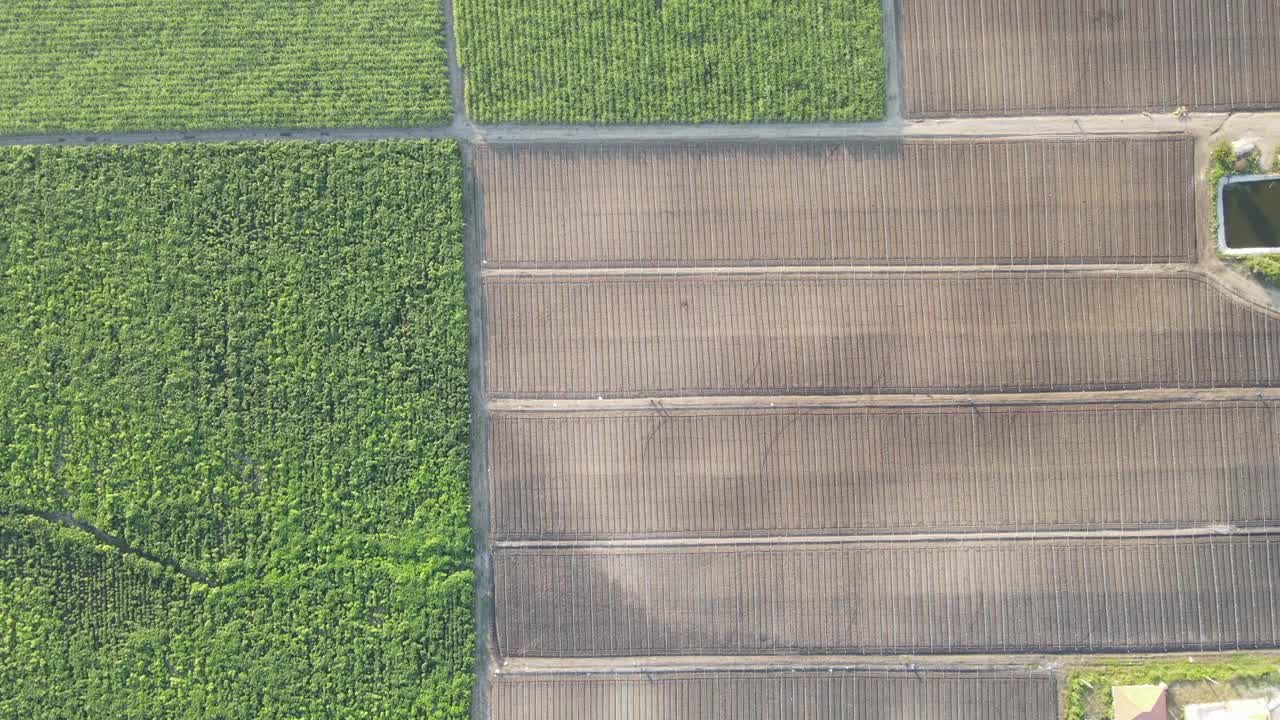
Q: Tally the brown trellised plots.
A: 6